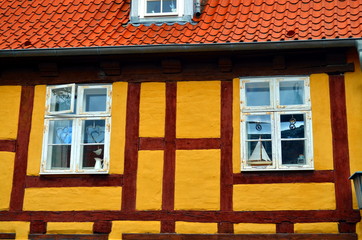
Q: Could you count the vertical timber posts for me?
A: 5